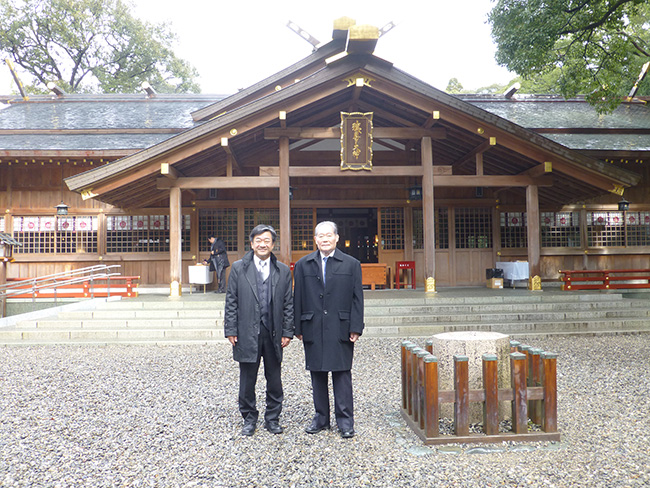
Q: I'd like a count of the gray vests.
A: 1